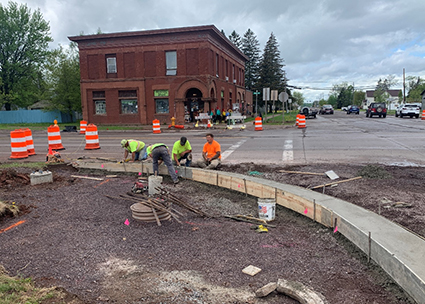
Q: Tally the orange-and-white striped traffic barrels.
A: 10